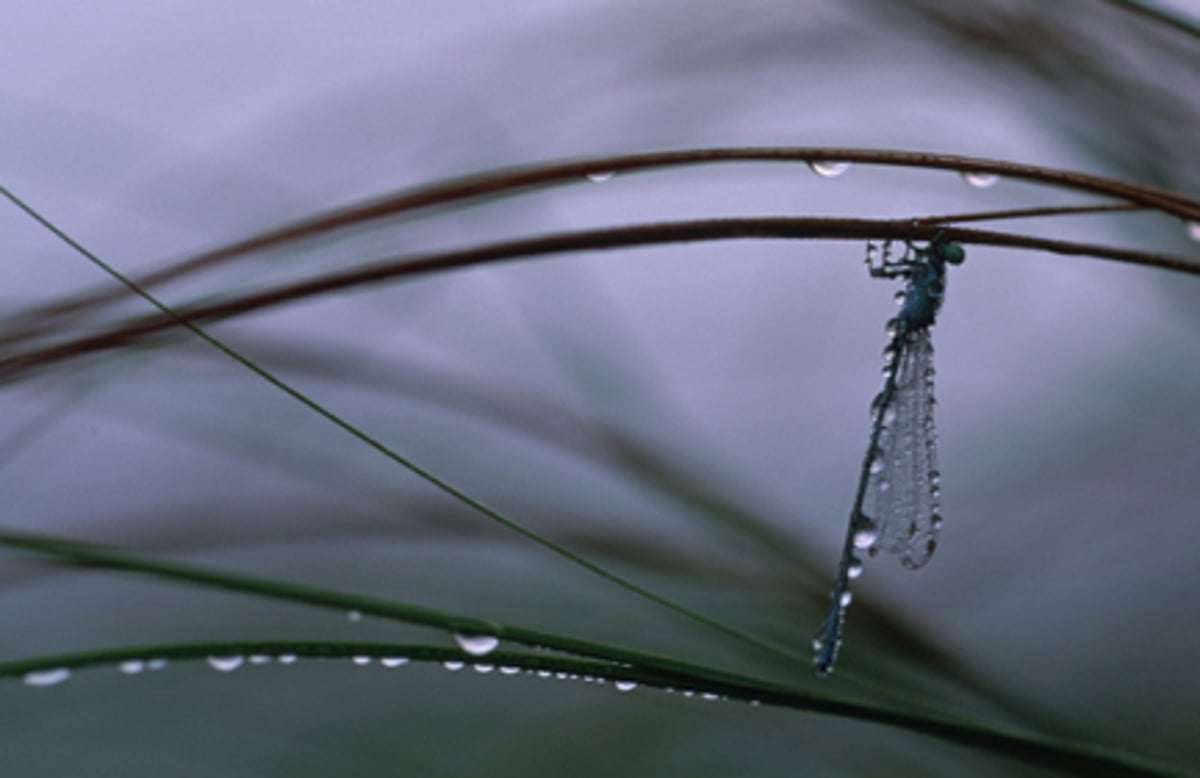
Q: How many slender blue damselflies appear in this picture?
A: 1